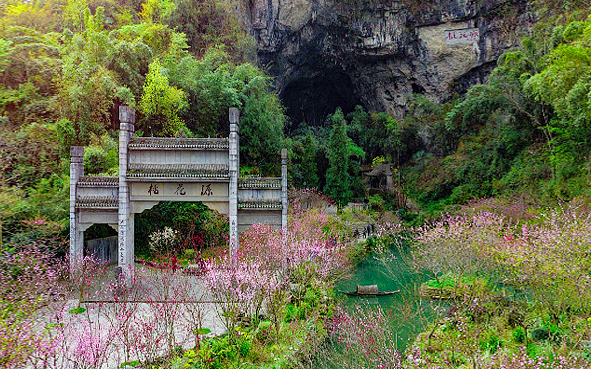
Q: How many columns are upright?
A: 4